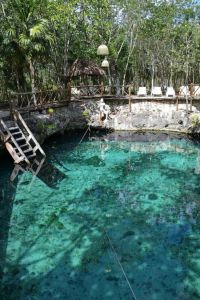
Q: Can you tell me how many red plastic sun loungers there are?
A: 0